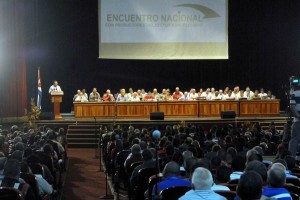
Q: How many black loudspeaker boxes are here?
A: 3